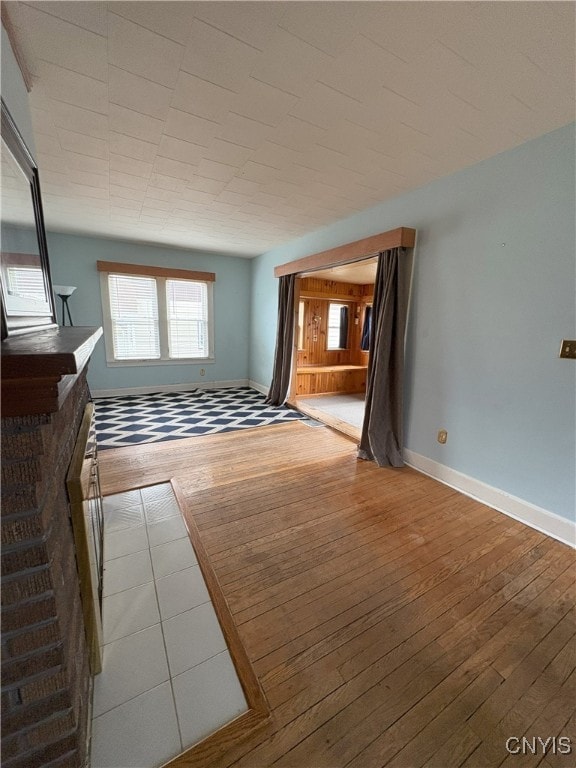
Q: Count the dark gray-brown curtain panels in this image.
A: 2